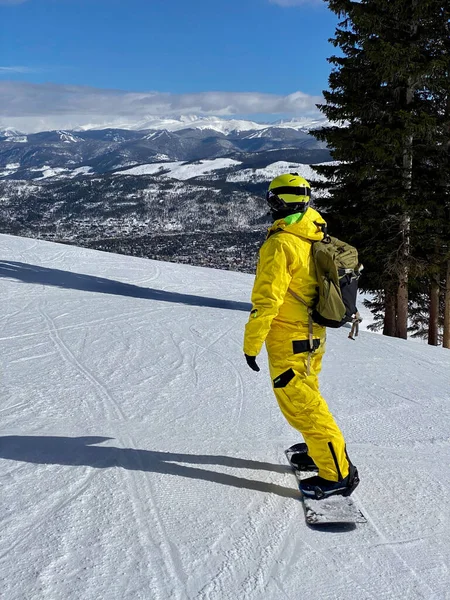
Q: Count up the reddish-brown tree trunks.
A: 4